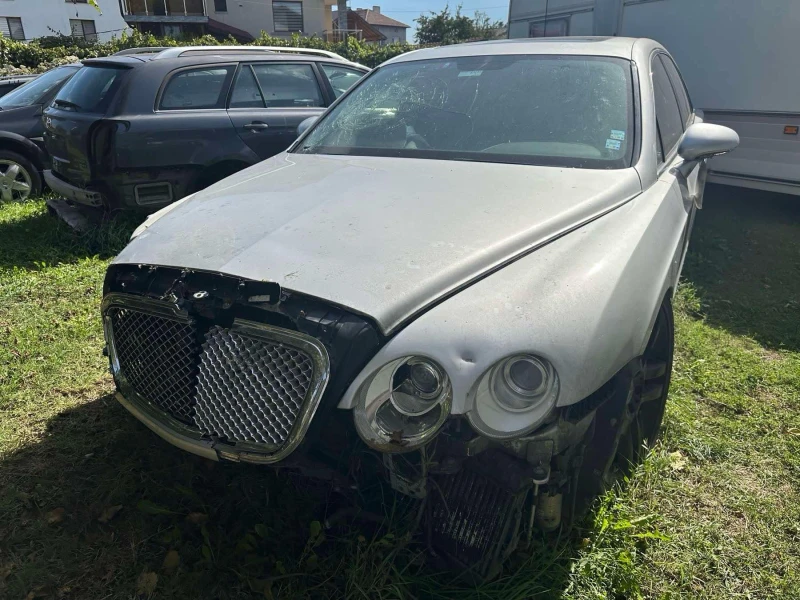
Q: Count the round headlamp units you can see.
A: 2